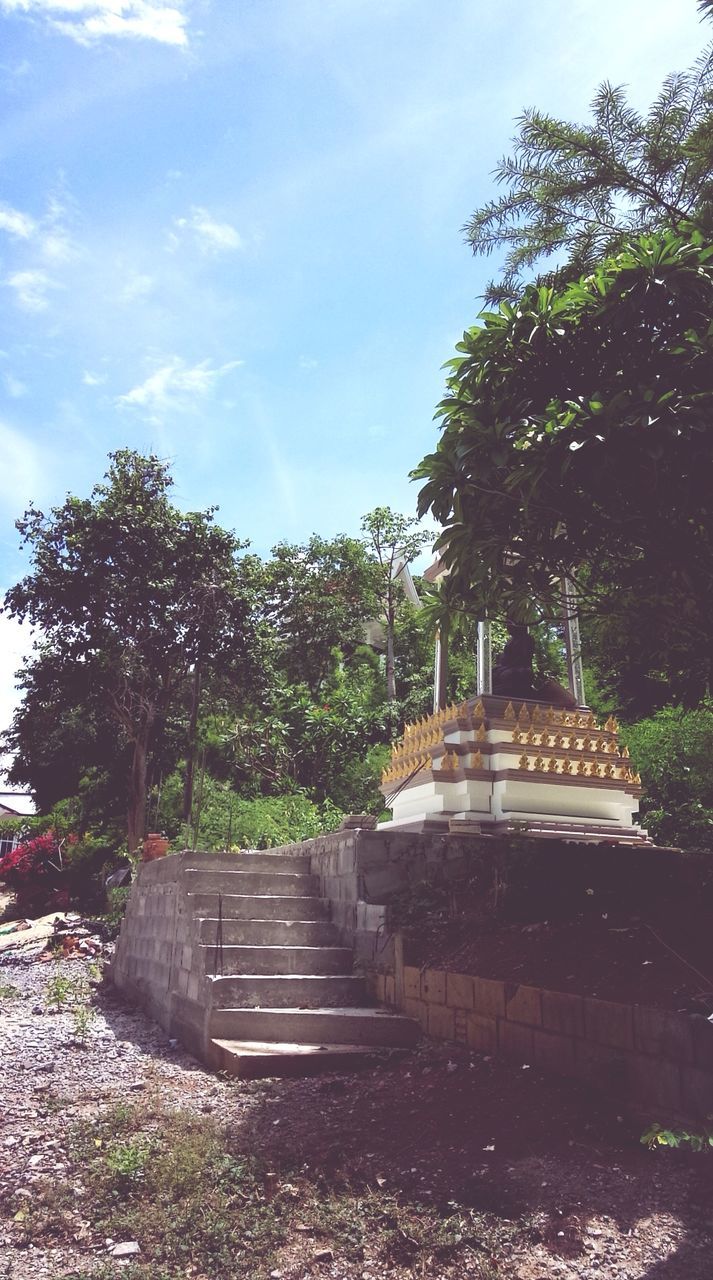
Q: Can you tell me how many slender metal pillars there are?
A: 3